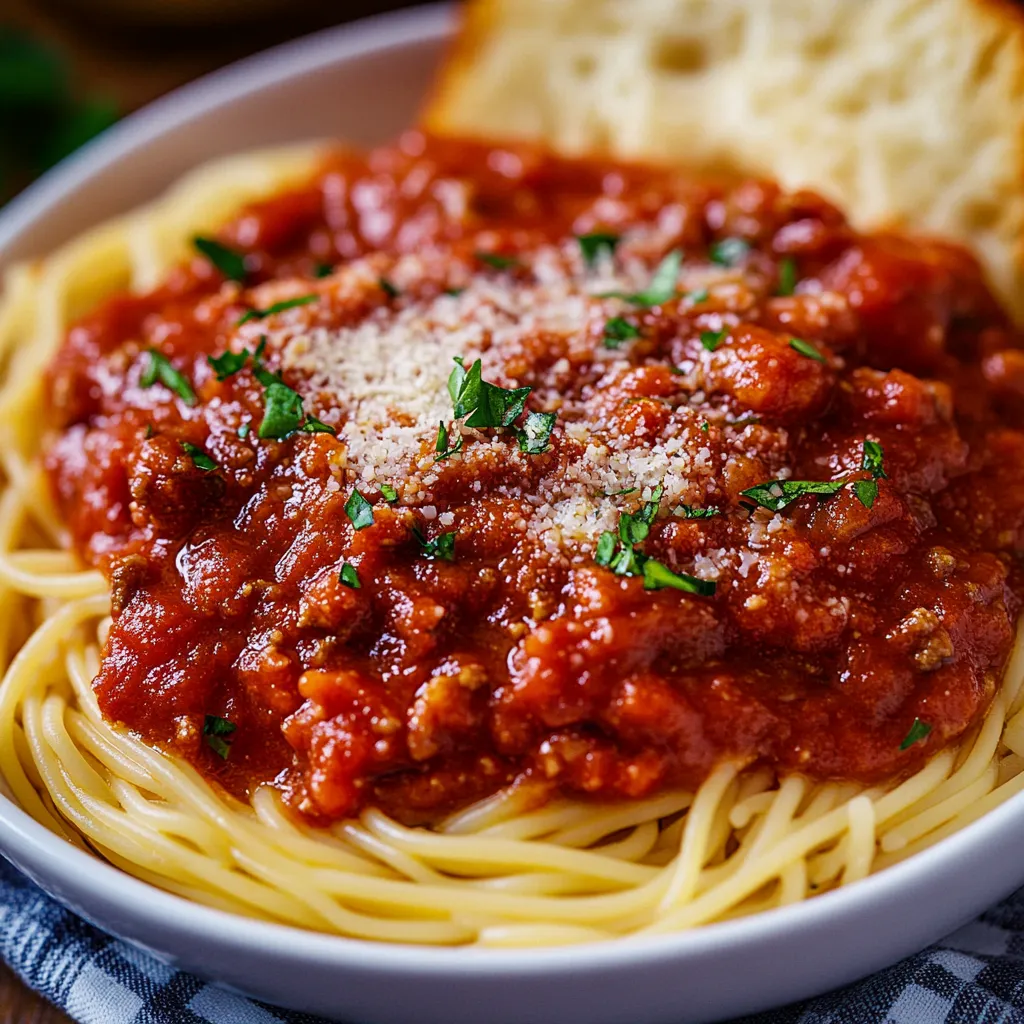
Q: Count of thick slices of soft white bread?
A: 1